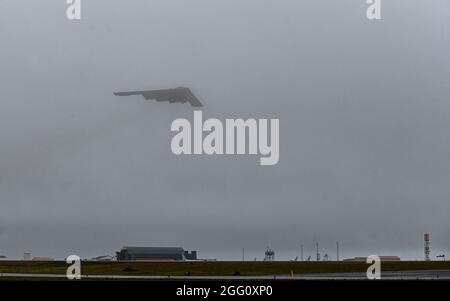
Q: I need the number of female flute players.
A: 0